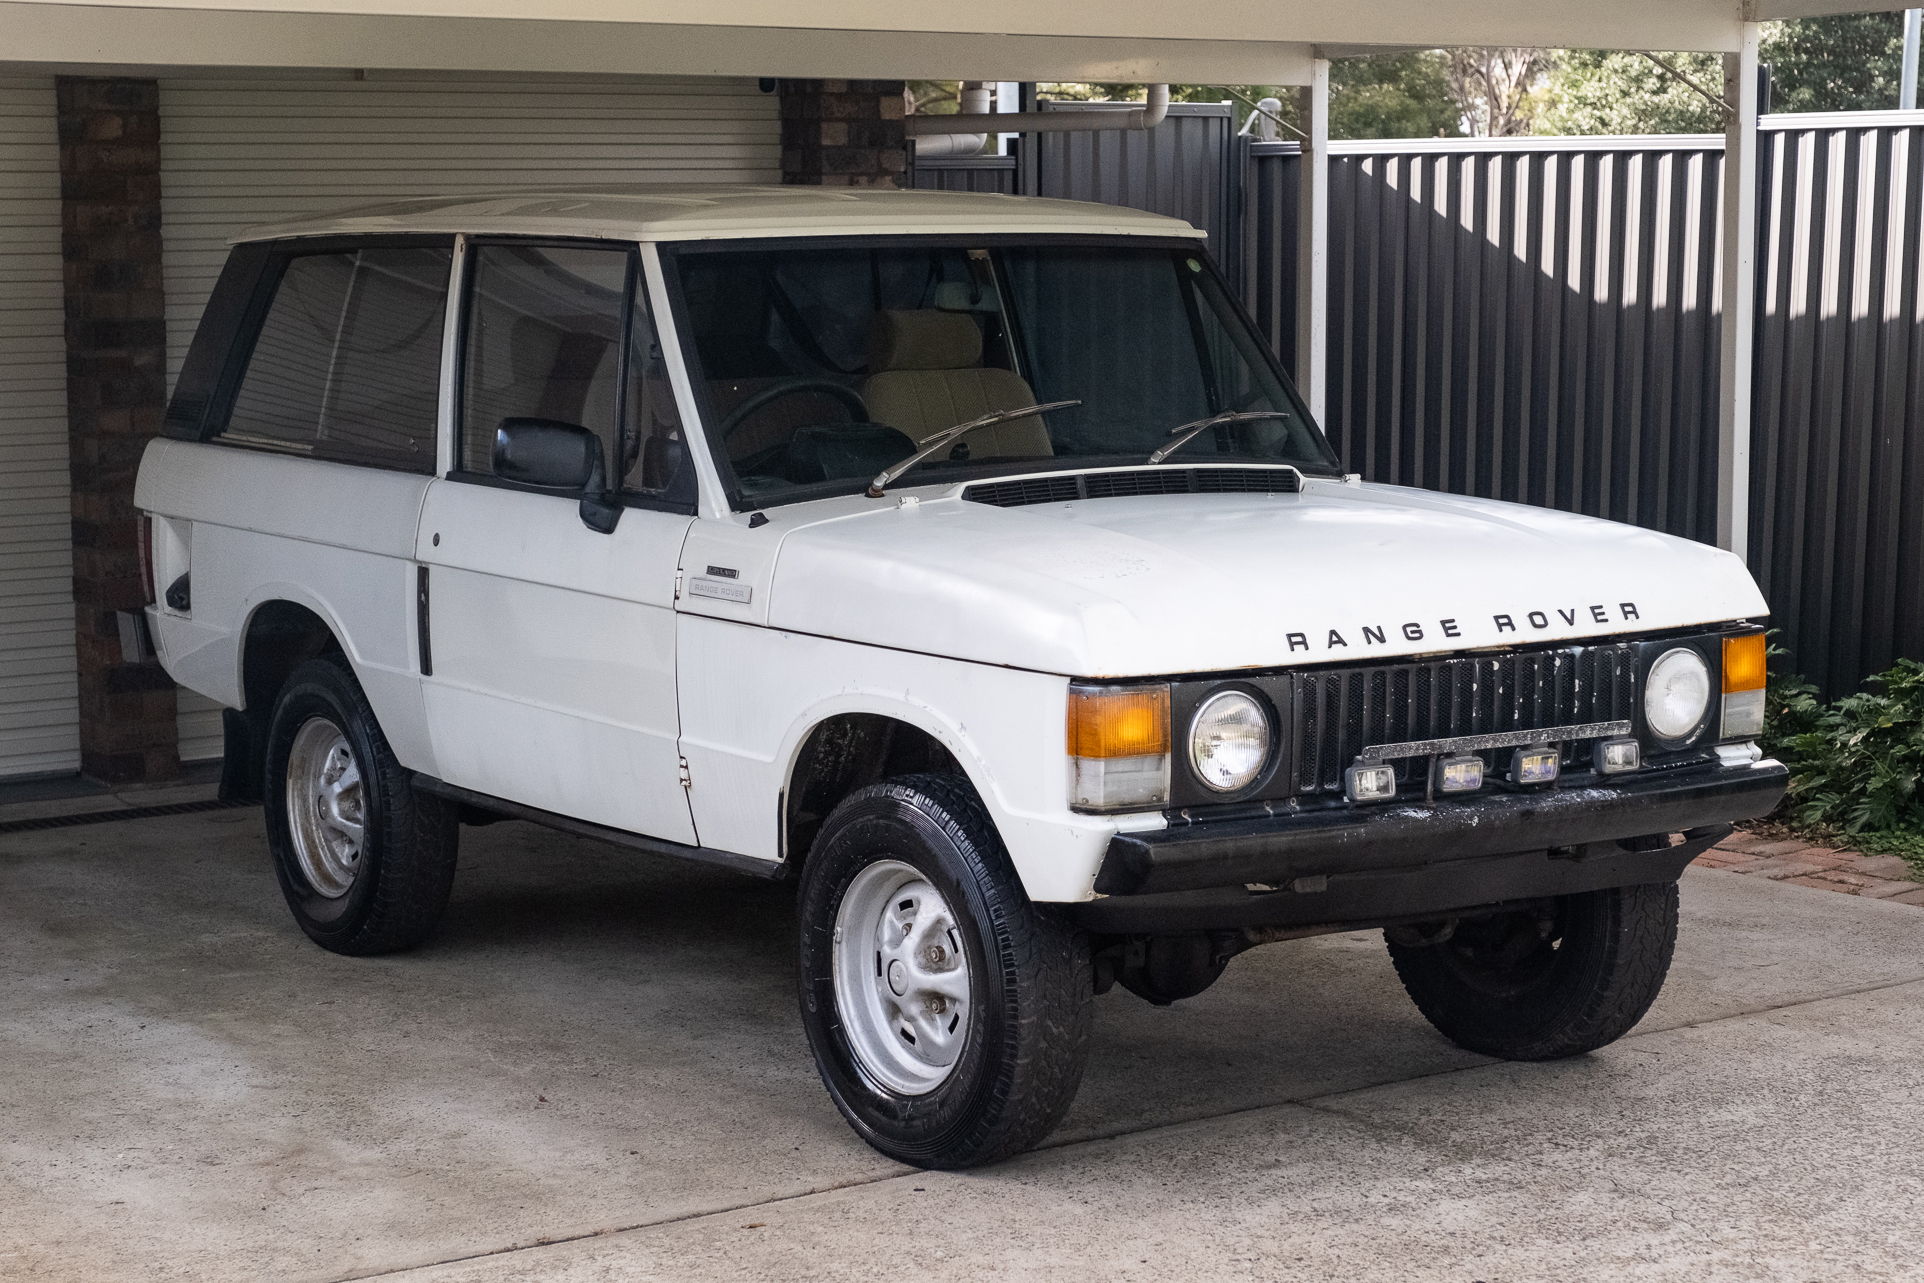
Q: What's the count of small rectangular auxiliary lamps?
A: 4